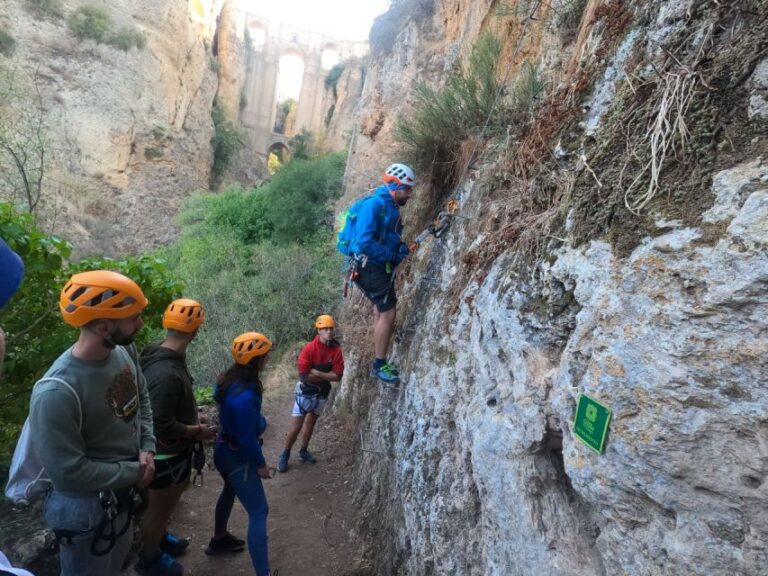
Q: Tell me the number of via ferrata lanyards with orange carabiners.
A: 1